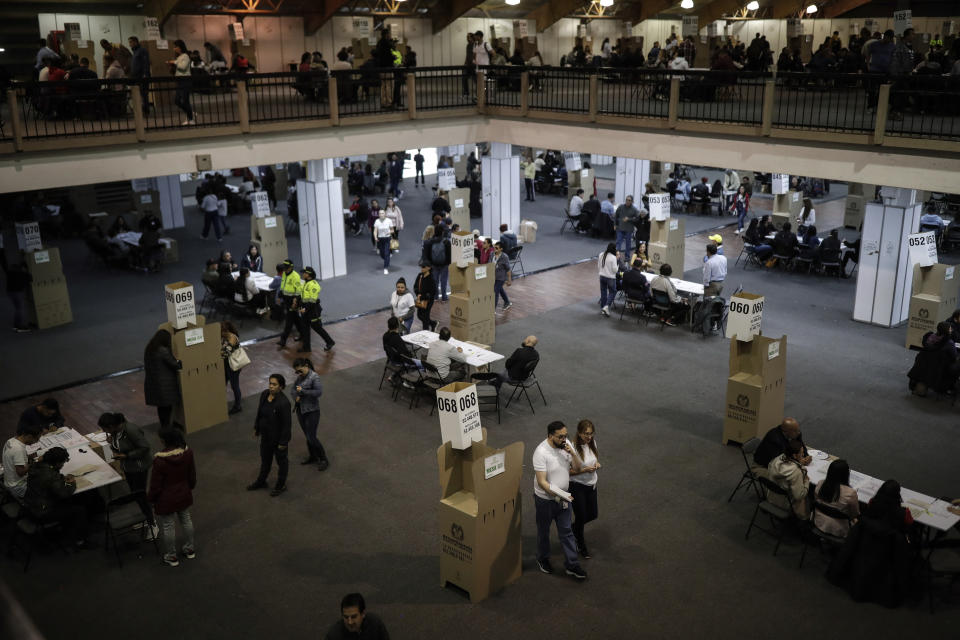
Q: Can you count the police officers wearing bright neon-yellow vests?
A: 2